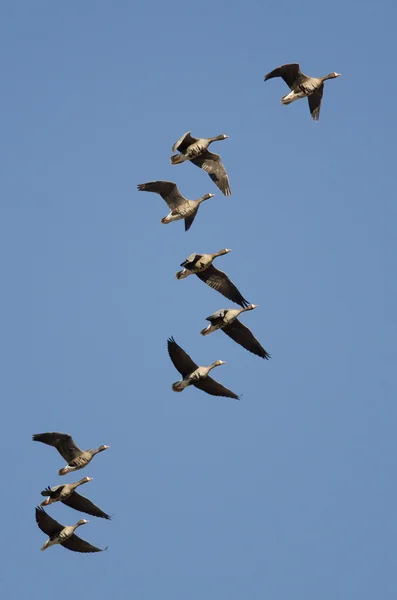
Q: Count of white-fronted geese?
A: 9